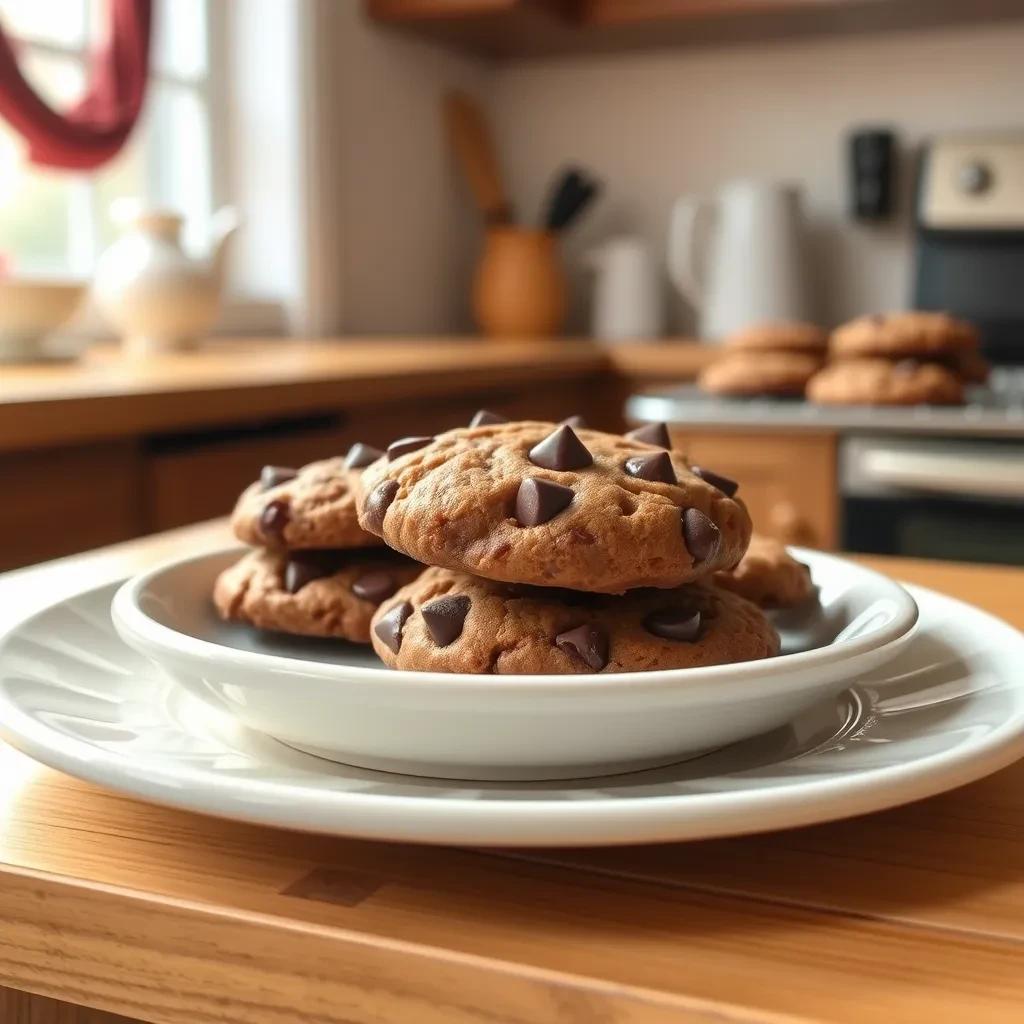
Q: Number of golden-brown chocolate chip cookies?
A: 9